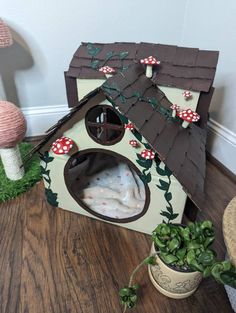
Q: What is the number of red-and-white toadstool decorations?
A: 9